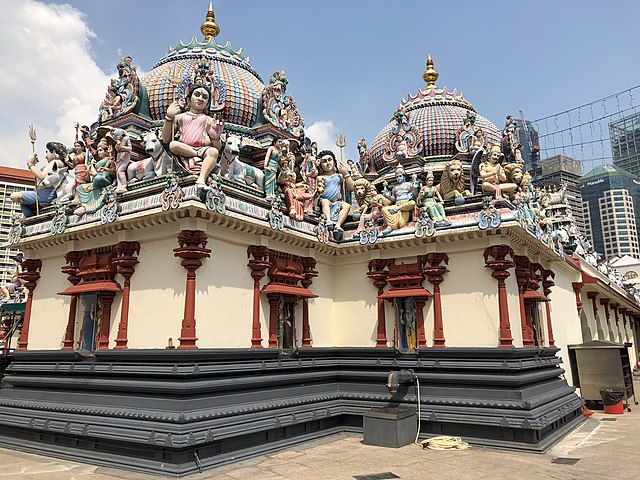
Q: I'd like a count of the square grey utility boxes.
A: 1